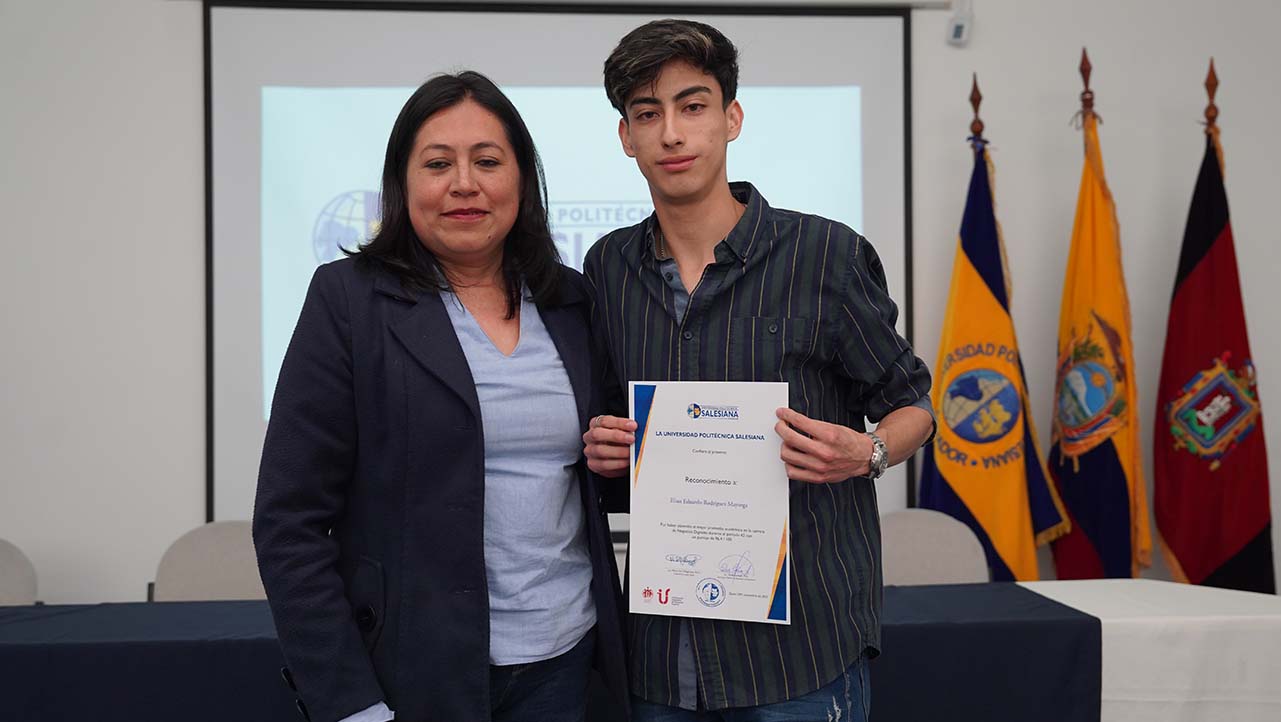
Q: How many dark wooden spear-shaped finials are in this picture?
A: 3